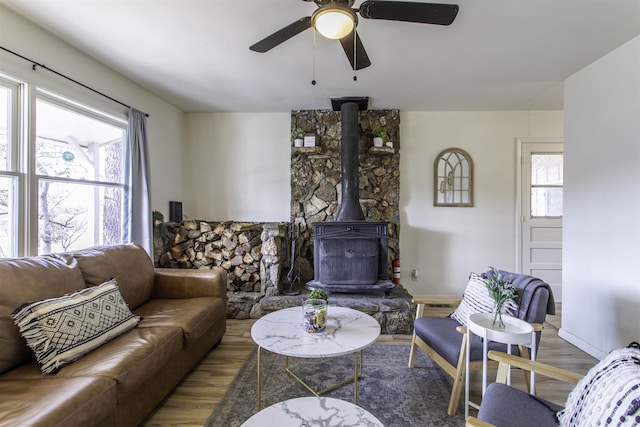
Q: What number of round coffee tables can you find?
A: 2